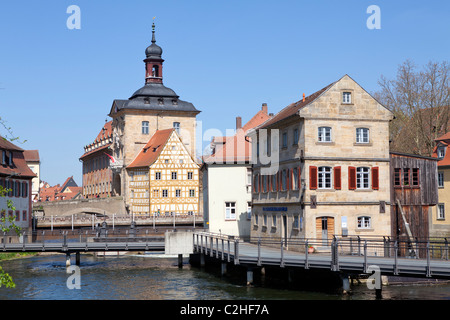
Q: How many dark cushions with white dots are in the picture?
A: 0